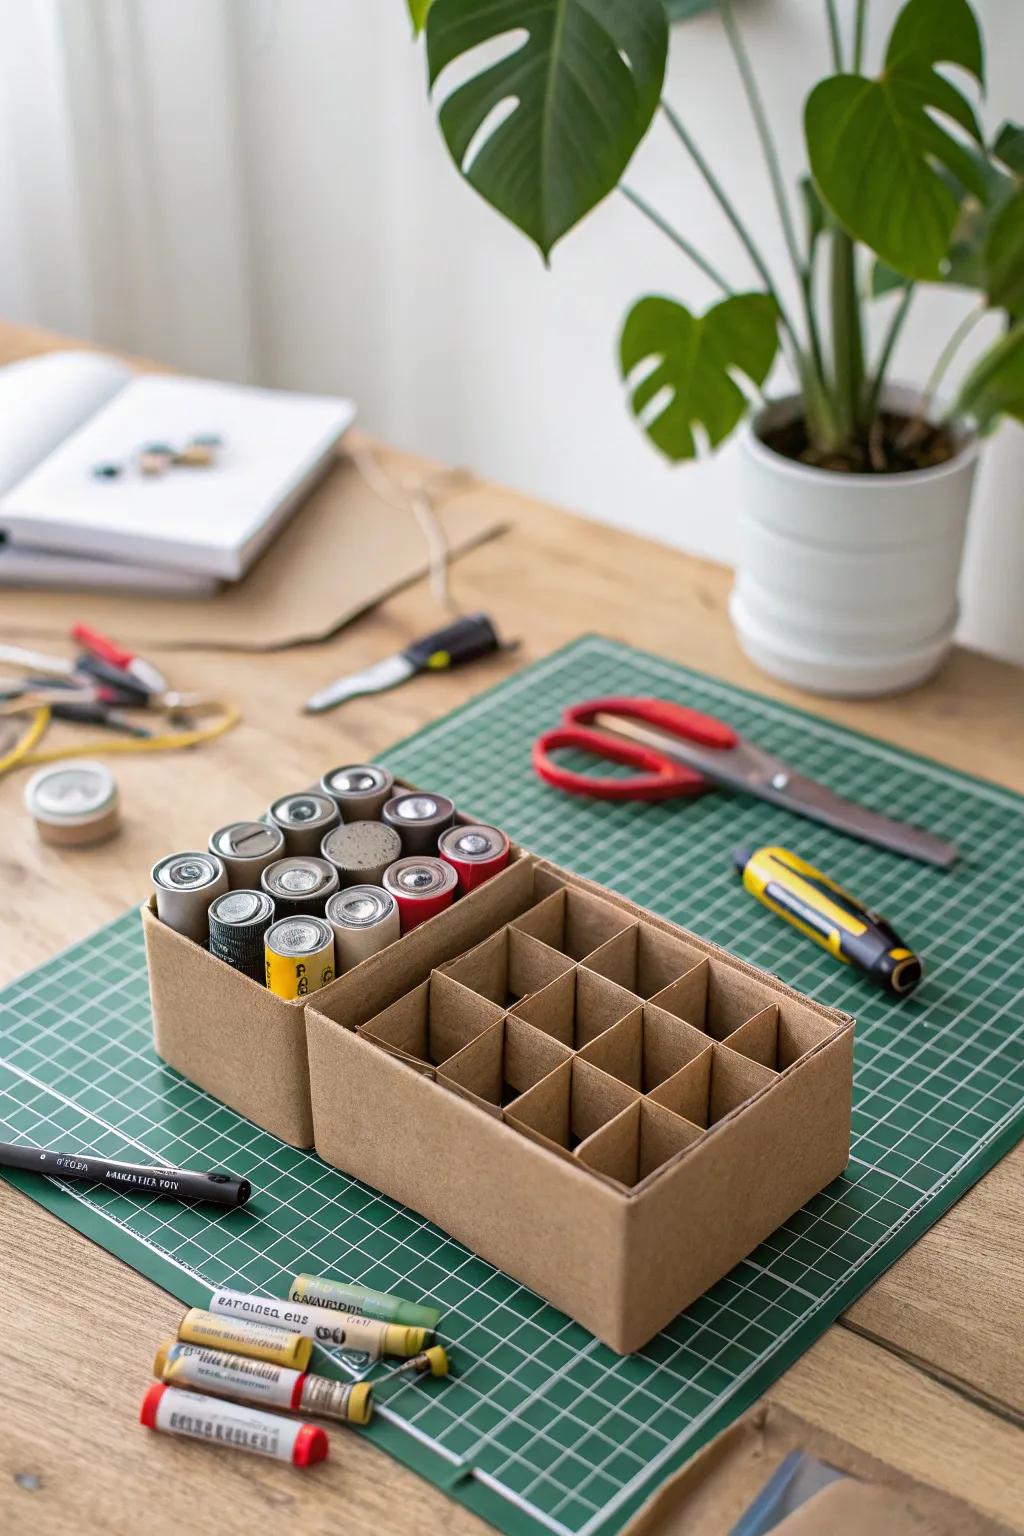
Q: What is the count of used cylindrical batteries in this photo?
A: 12